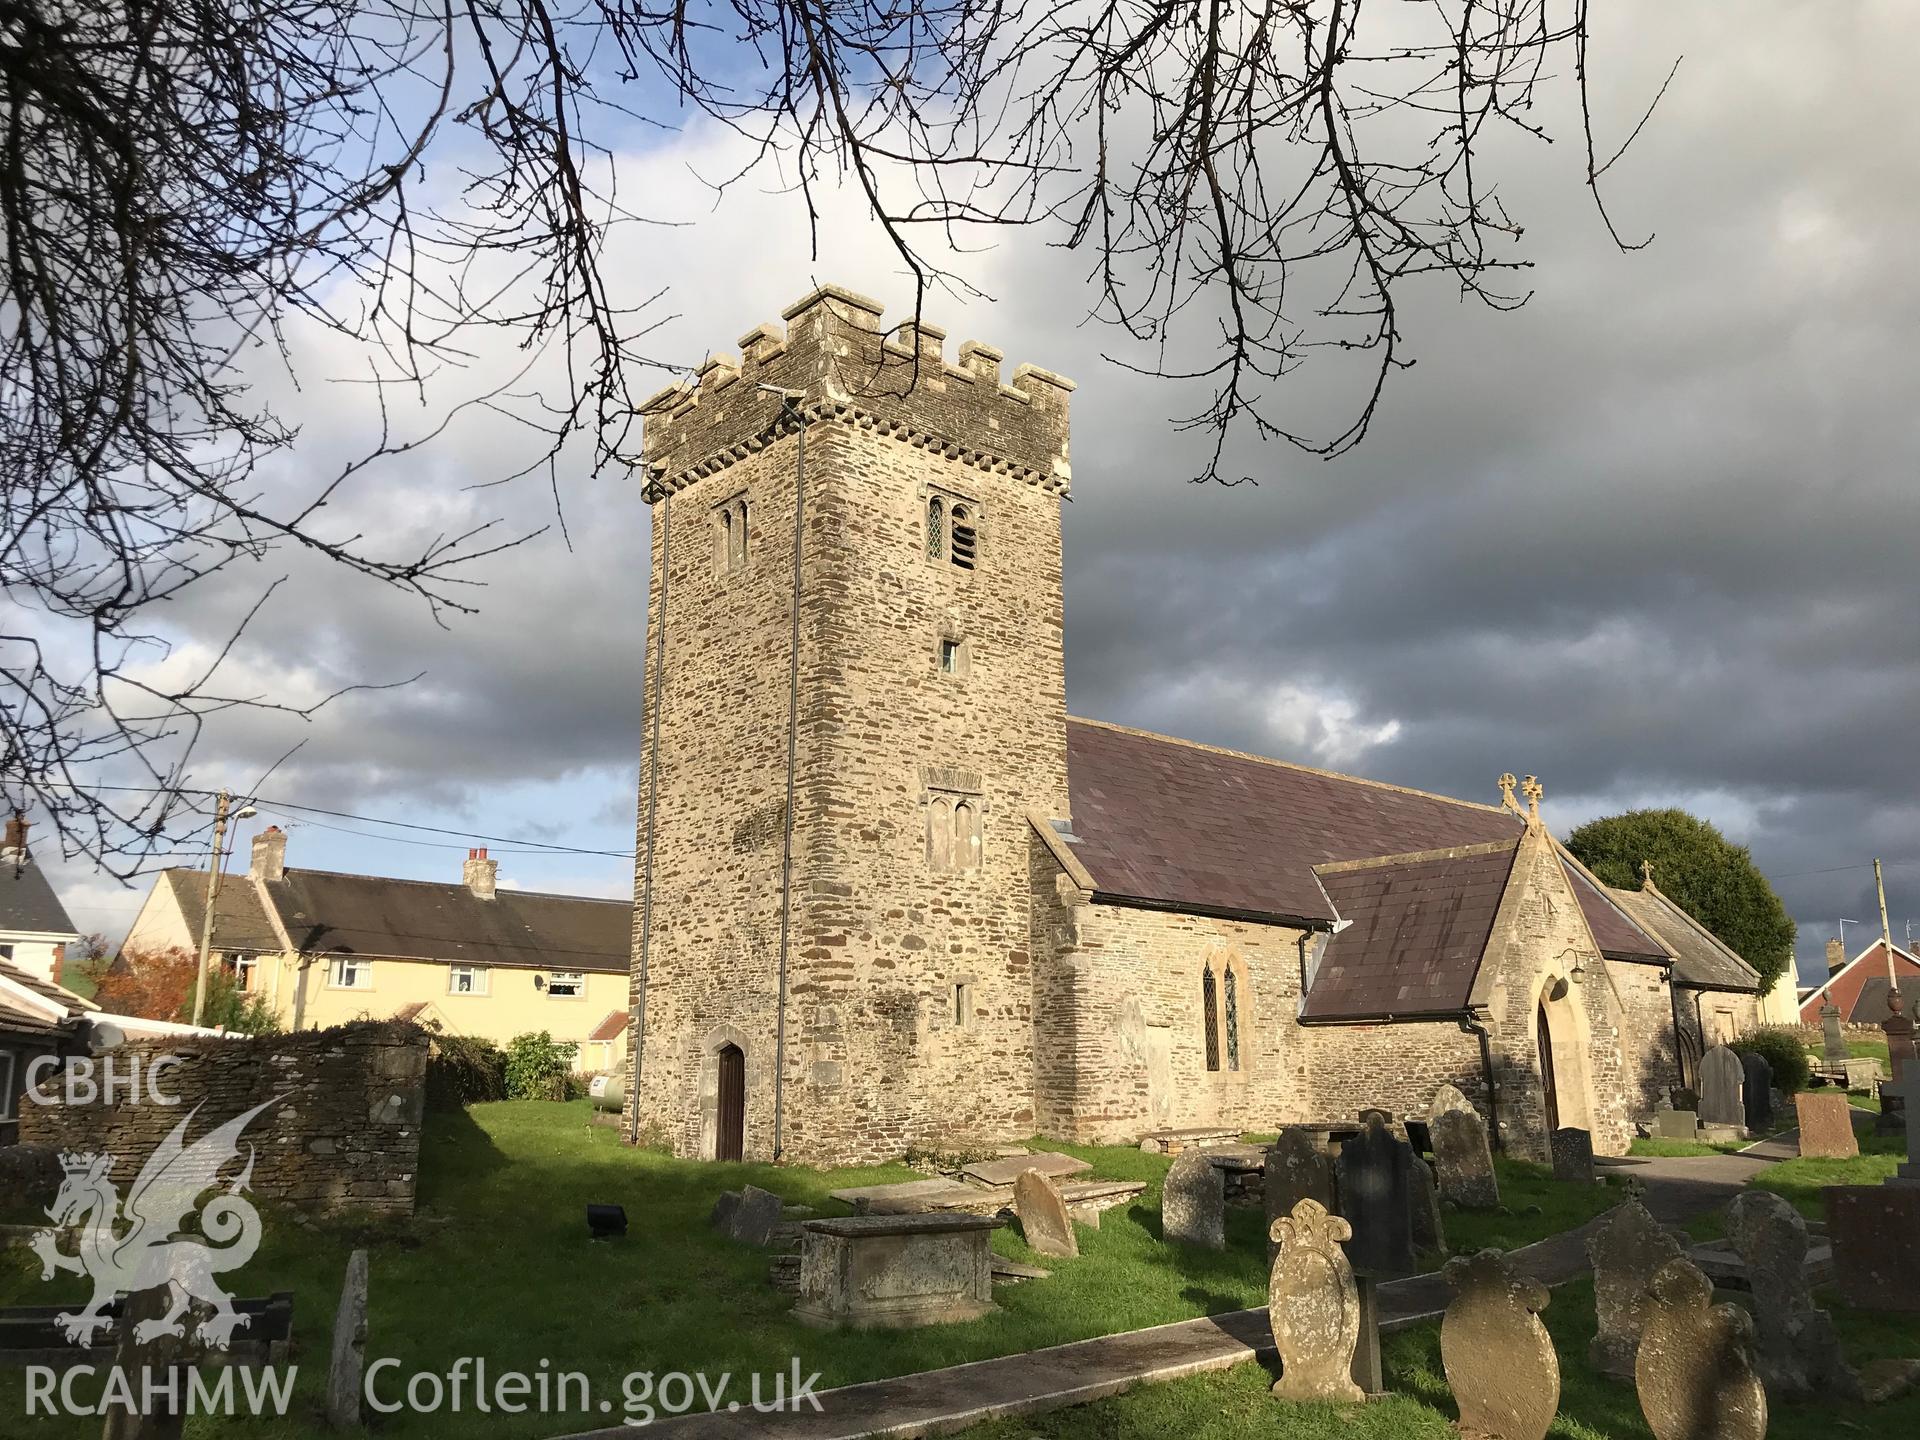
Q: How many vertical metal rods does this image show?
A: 2